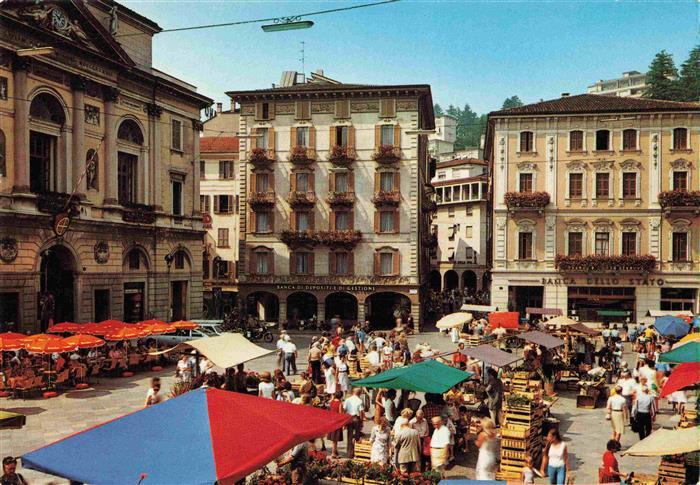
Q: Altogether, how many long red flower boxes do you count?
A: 2